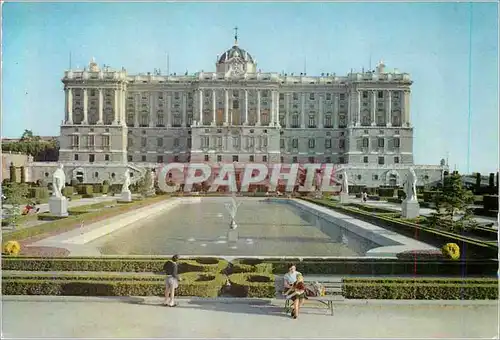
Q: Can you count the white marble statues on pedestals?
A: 4